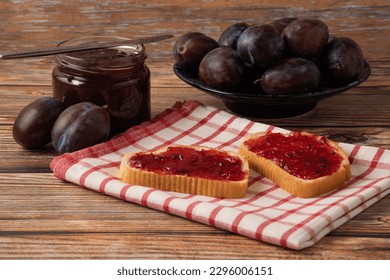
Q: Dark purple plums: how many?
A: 11